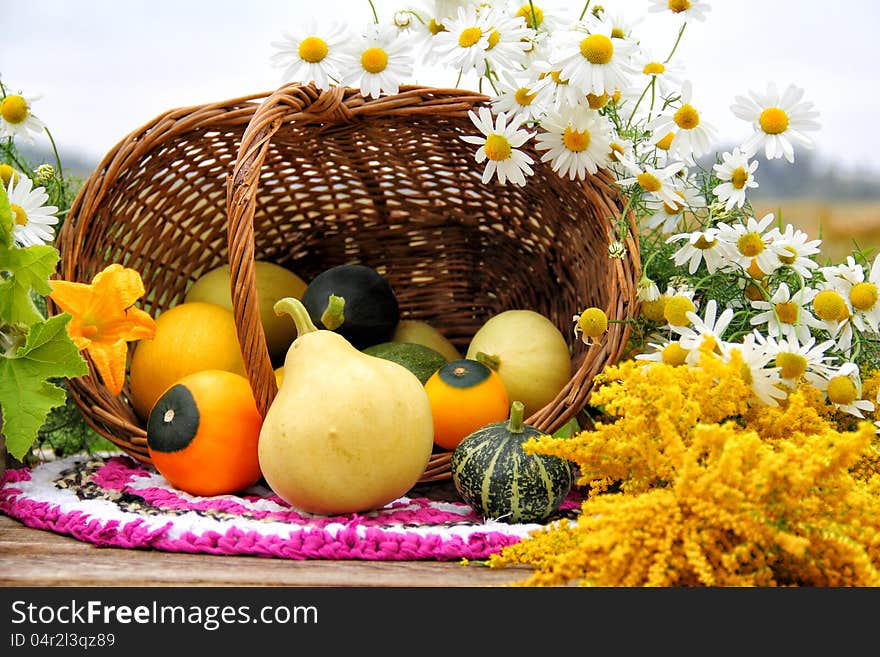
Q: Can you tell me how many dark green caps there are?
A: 2